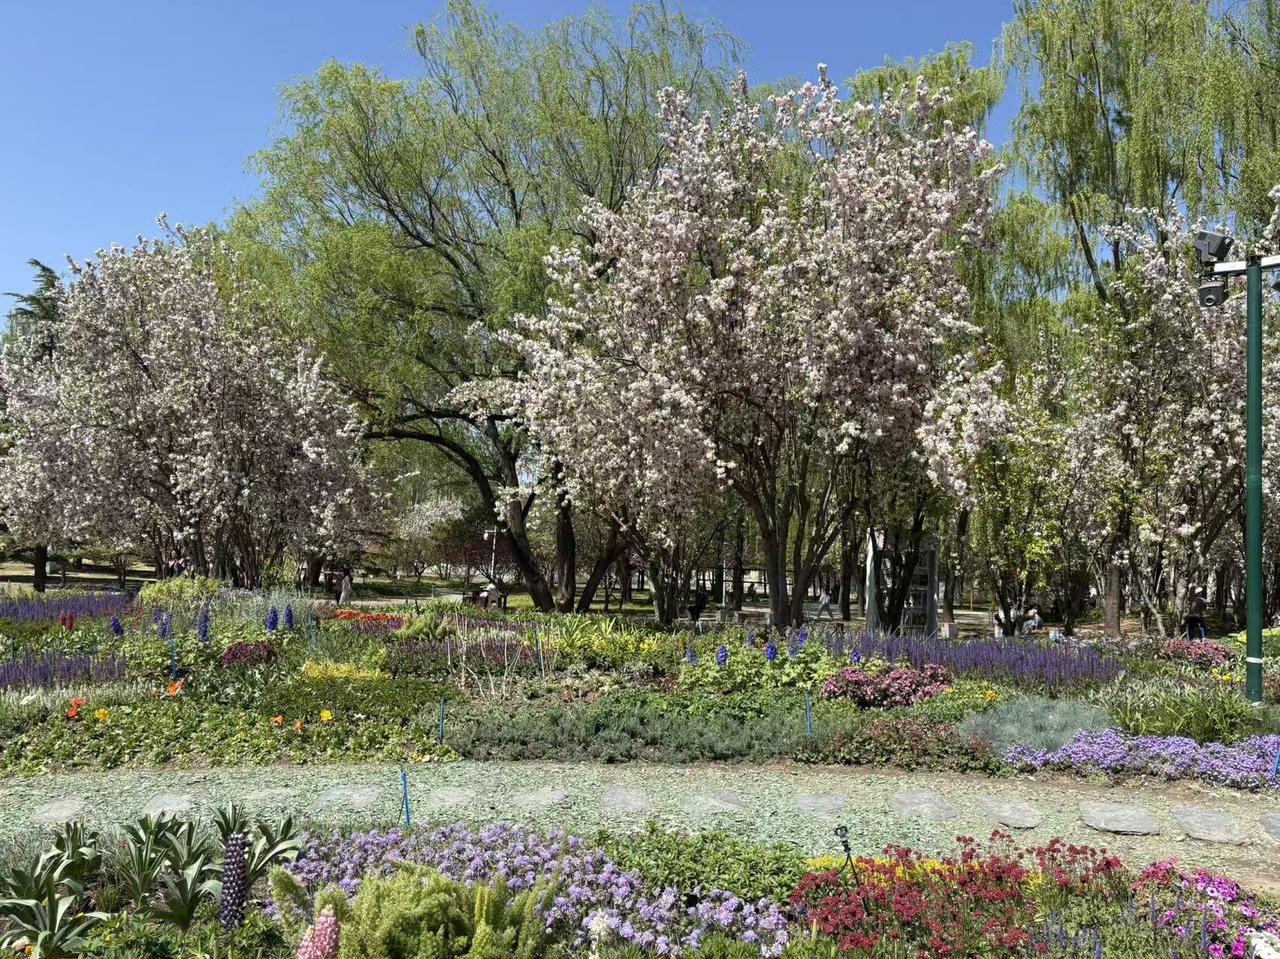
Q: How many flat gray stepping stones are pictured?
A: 14